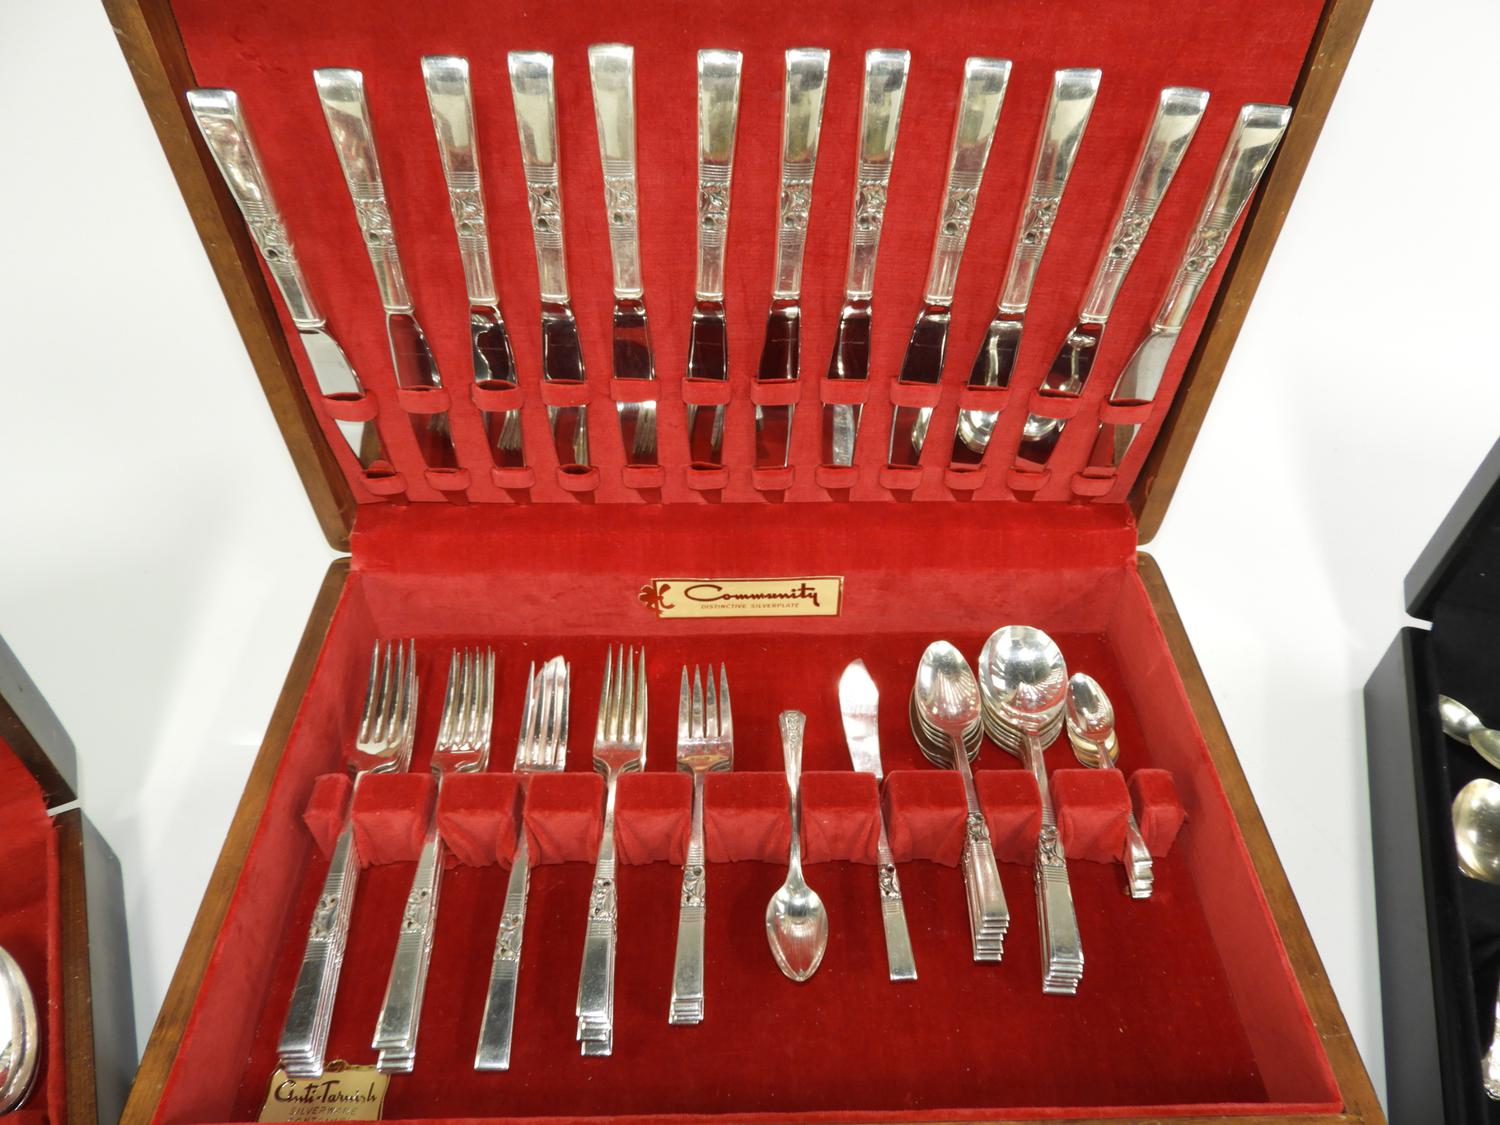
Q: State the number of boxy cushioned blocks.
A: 11